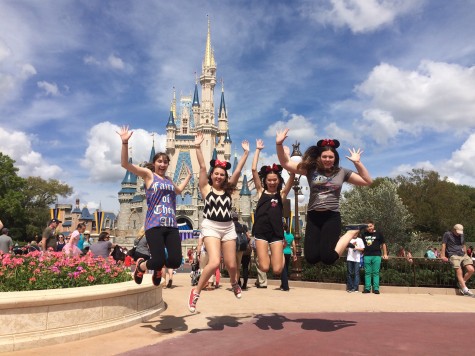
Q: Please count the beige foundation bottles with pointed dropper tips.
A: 0